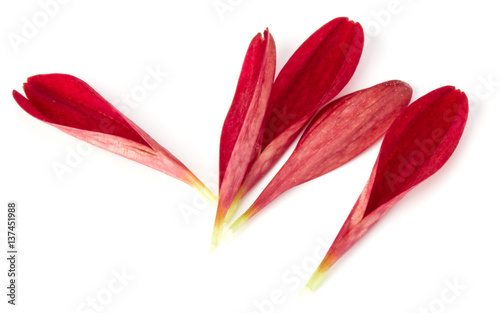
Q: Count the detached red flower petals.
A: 5